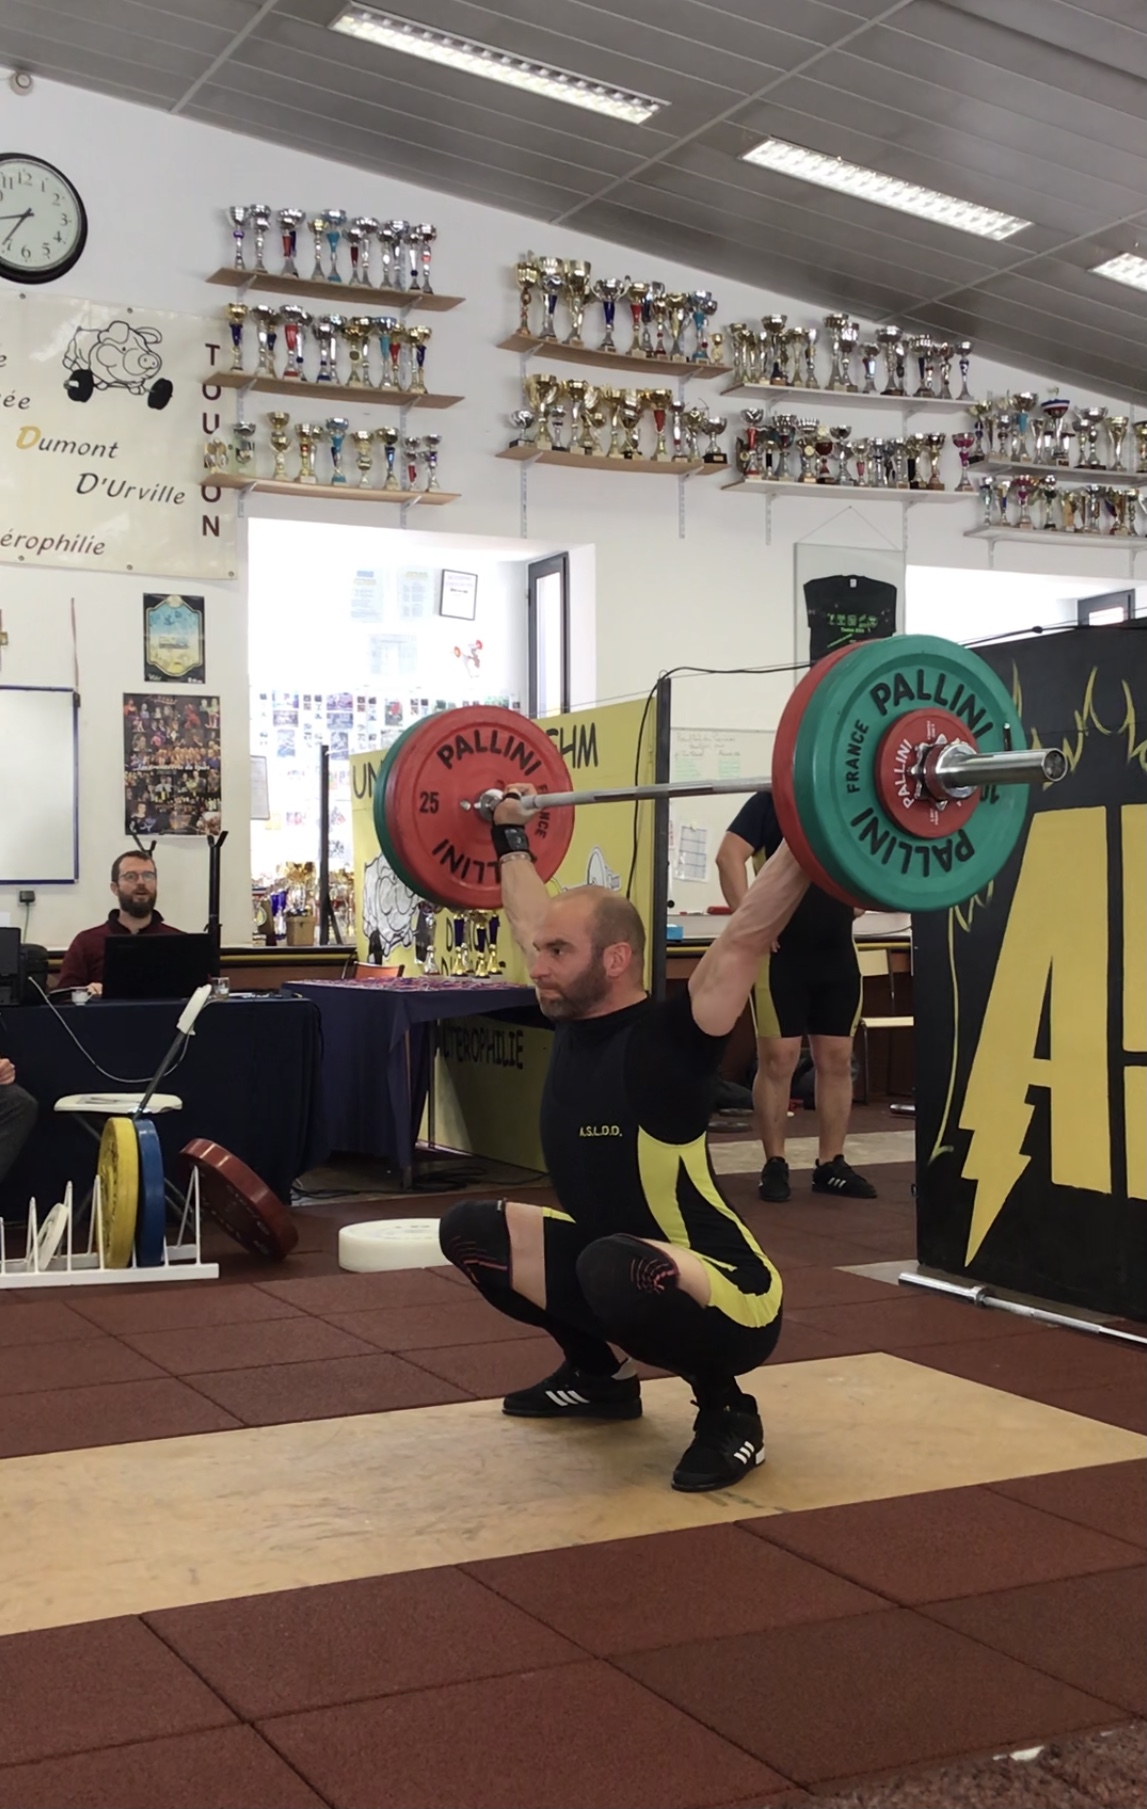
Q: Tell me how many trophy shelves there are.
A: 9